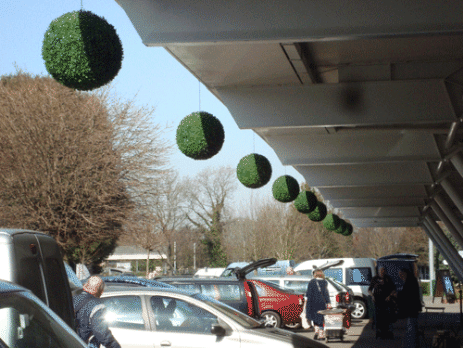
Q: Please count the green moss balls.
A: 9